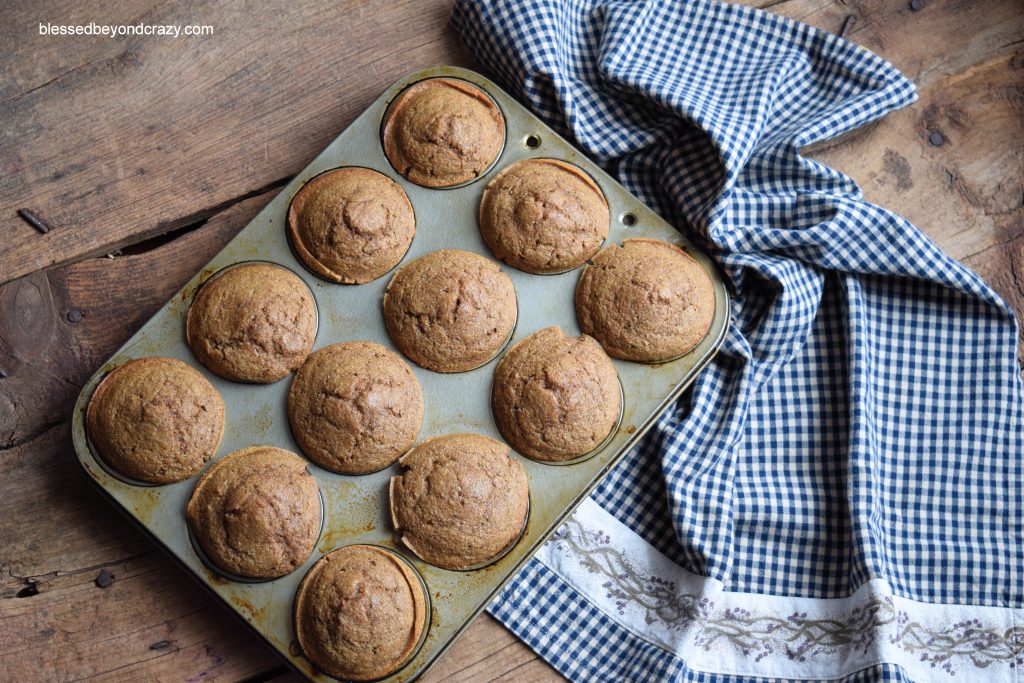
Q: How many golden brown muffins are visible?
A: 12